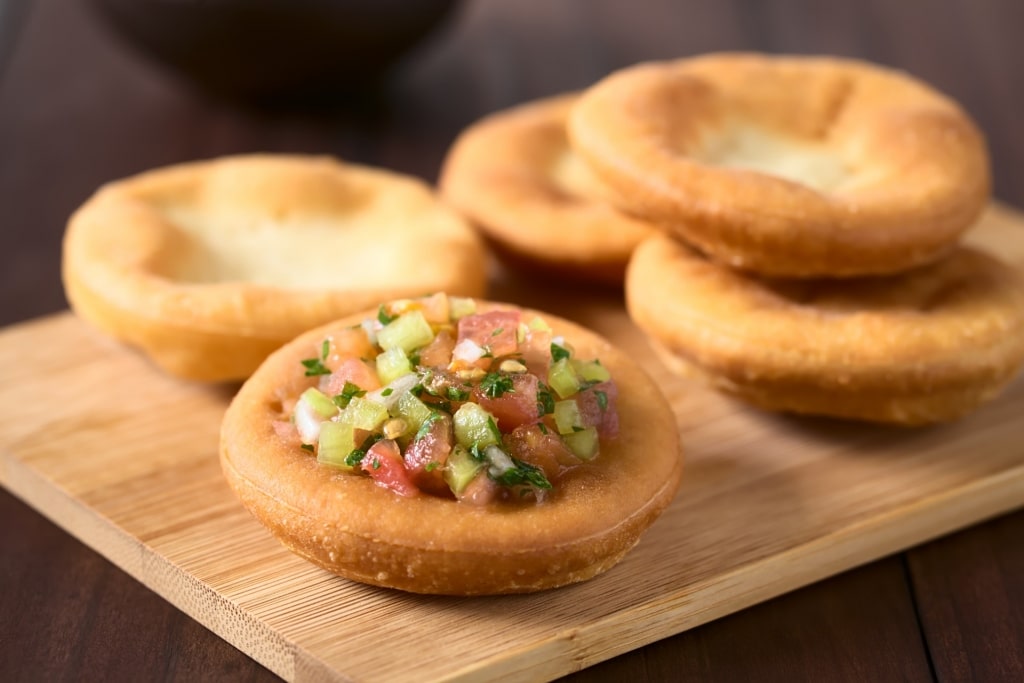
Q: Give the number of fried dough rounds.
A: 5